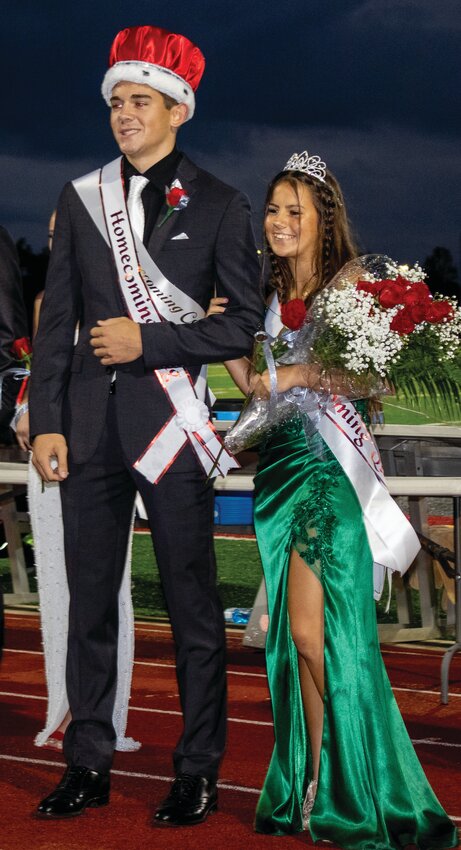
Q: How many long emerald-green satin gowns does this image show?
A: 1